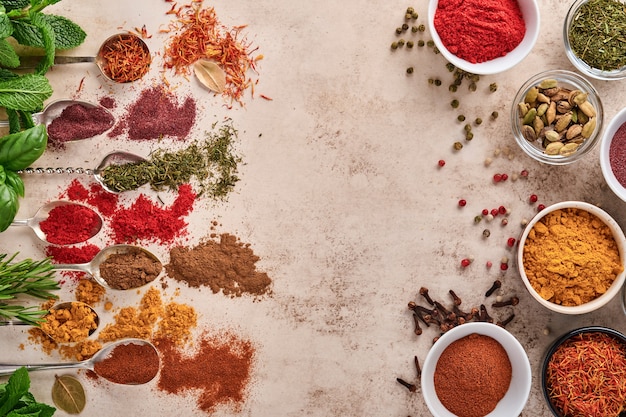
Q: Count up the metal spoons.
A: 7